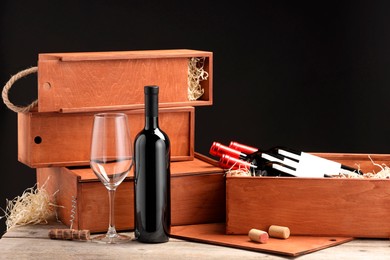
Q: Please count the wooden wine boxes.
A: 4